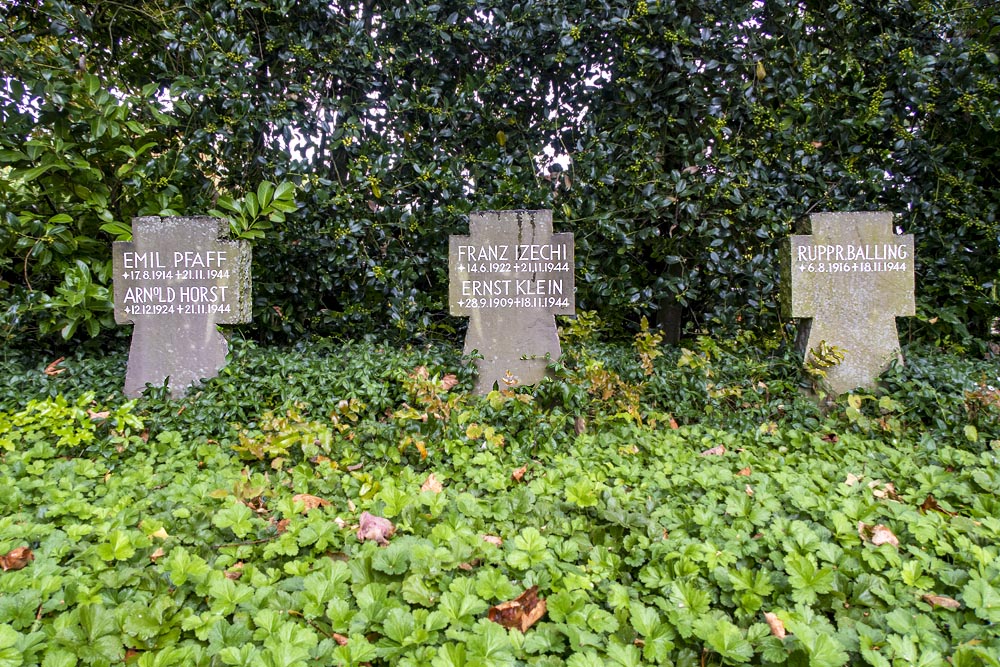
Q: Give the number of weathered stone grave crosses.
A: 3